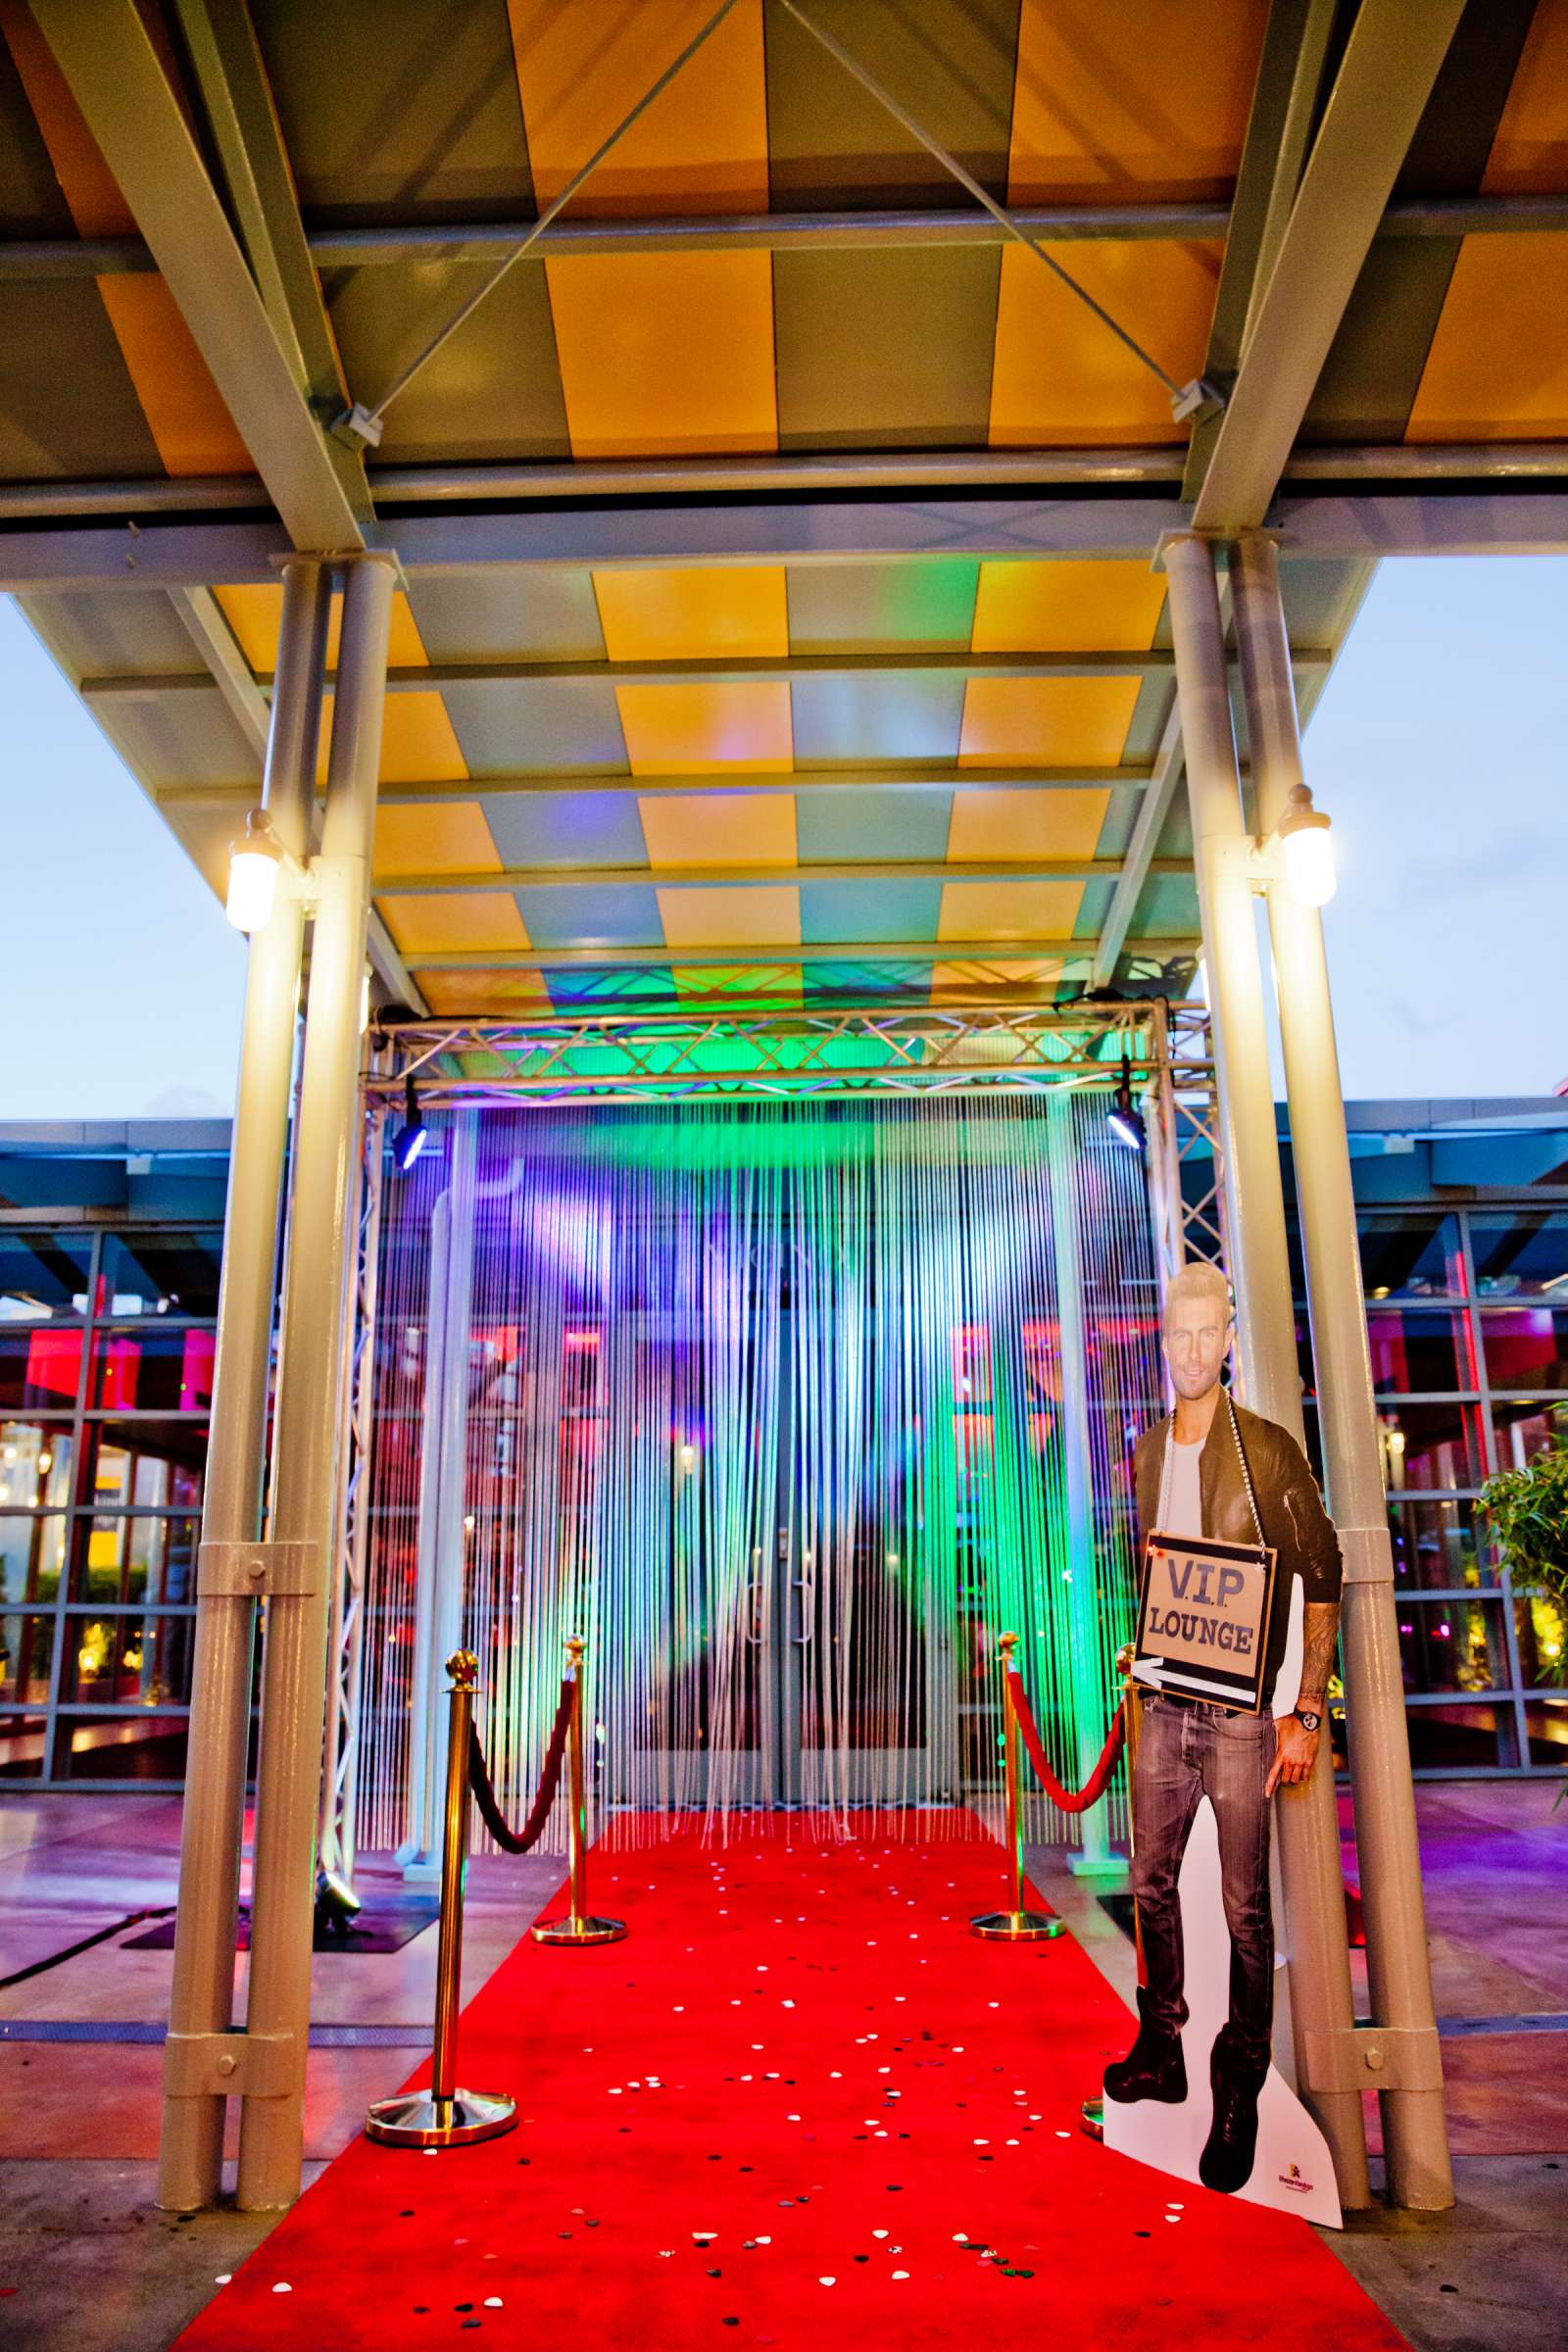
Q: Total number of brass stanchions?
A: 4